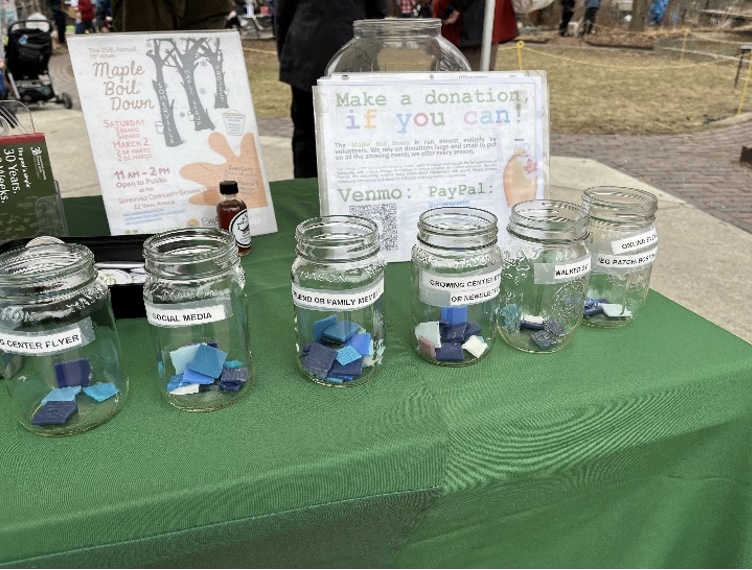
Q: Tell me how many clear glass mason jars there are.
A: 6